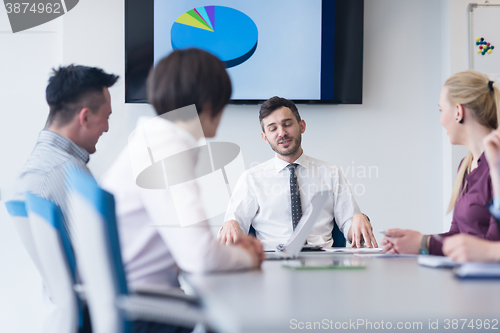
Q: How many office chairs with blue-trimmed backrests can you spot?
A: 3